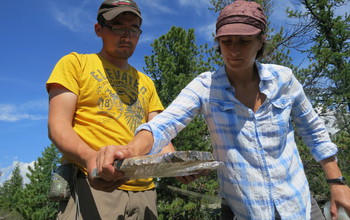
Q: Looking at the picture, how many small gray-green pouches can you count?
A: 1